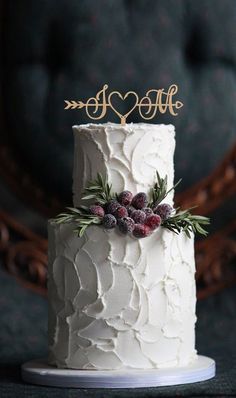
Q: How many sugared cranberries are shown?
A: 13